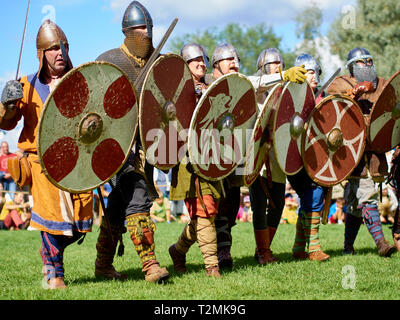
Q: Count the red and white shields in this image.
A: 7